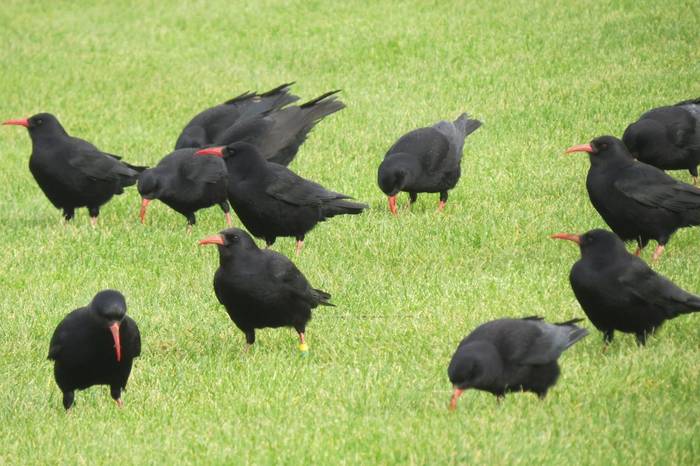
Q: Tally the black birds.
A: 12